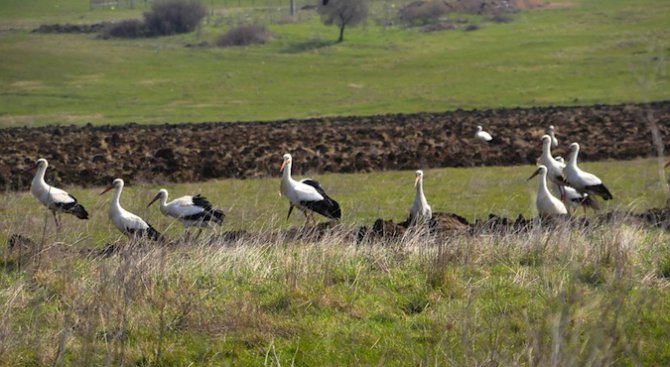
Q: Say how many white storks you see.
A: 11